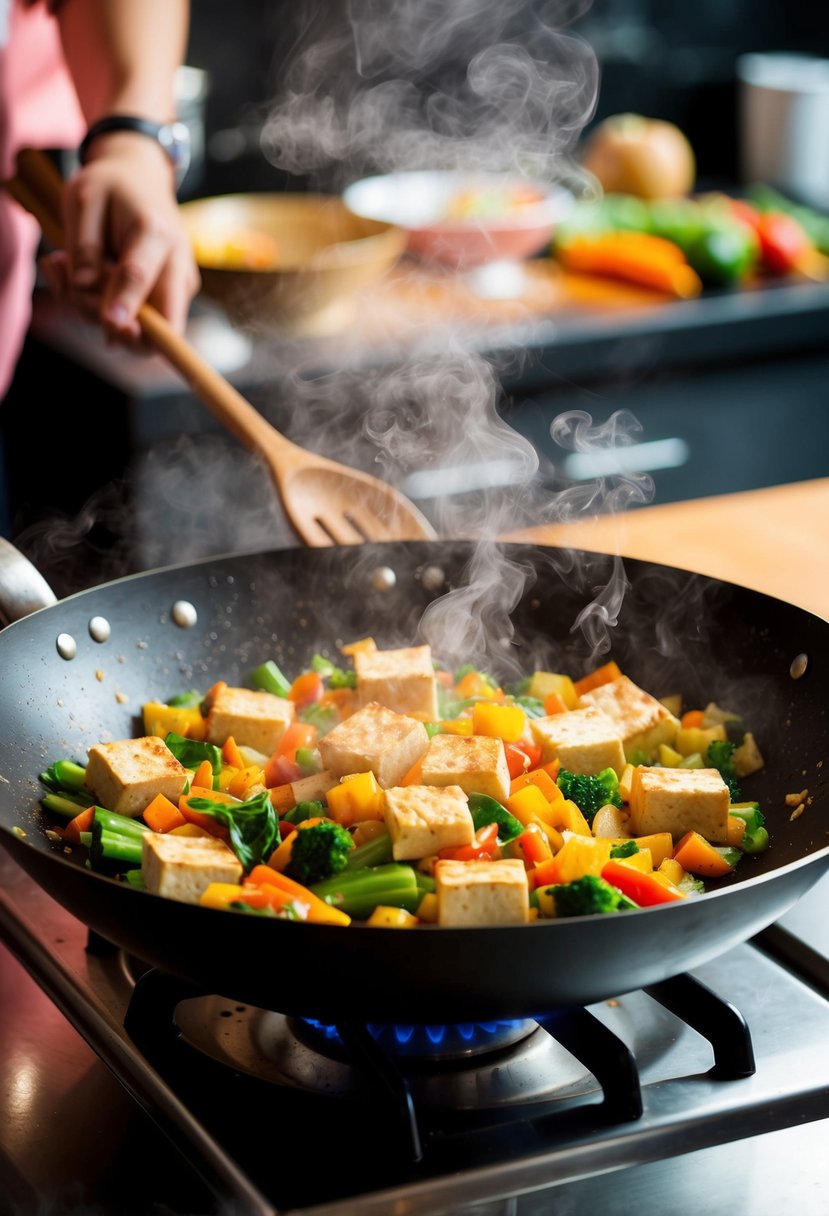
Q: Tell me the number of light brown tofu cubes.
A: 11